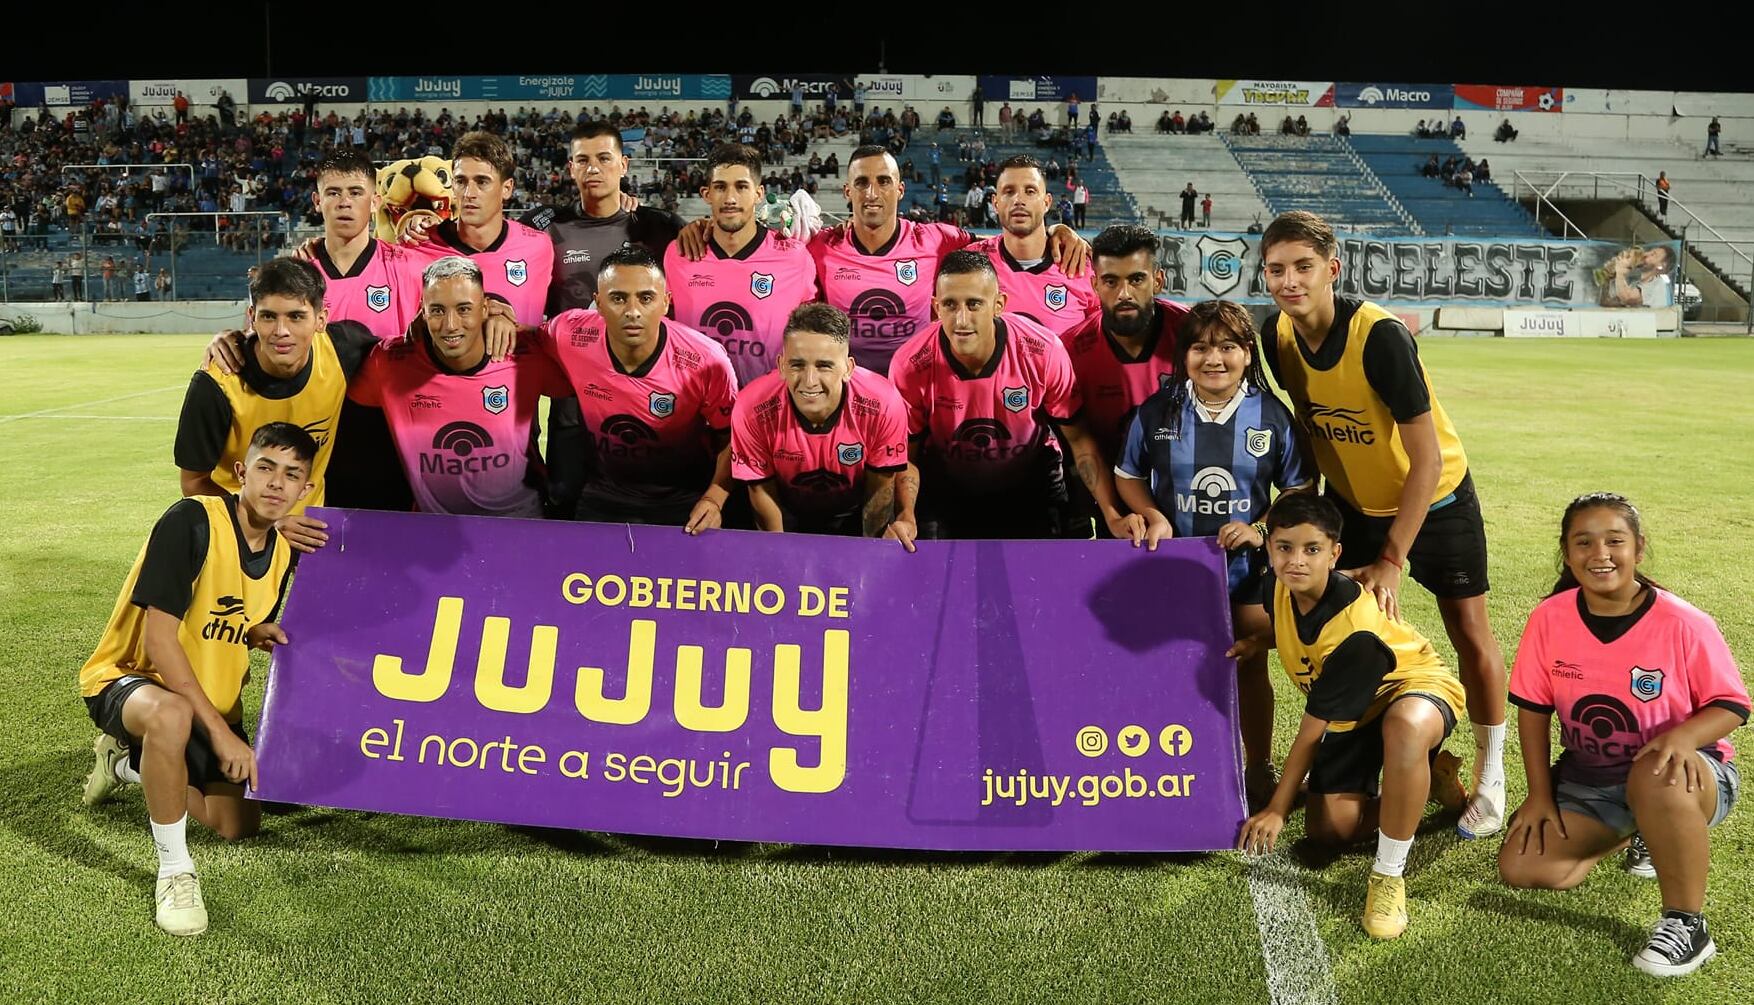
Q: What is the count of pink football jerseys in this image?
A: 11